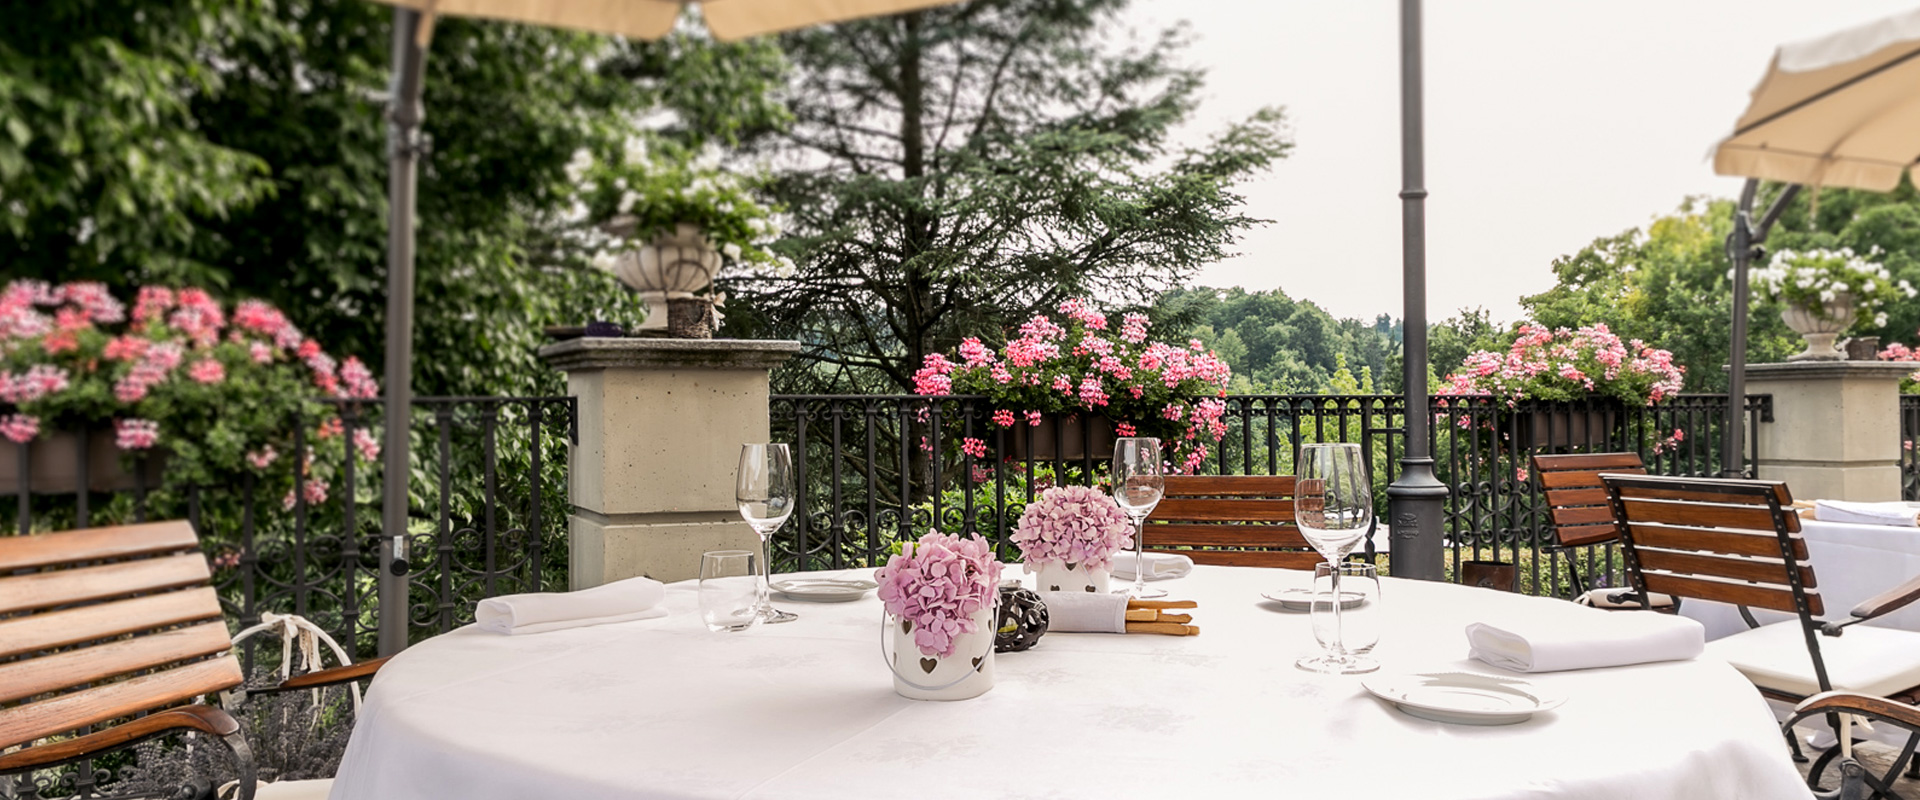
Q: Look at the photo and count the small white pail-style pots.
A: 2